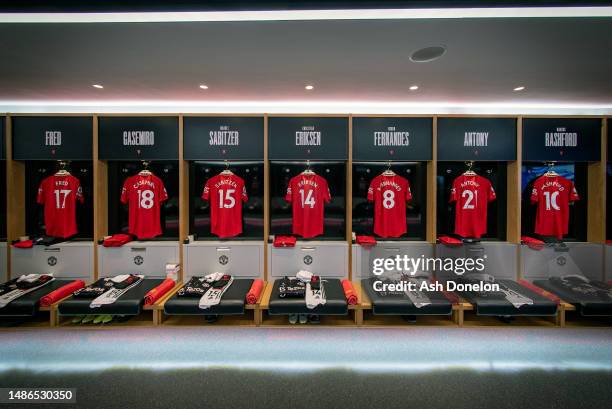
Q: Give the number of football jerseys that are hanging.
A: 7